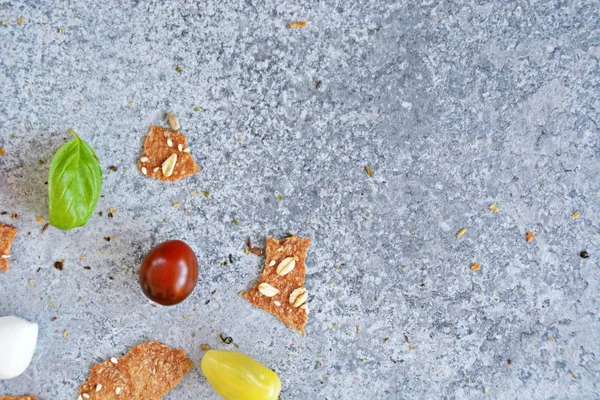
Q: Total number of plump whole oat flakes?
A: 4